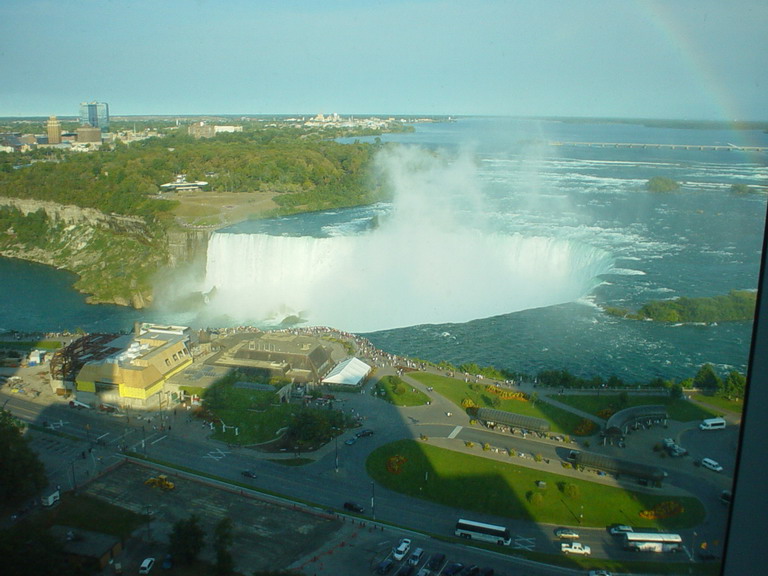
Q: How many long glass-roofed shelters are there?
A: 3